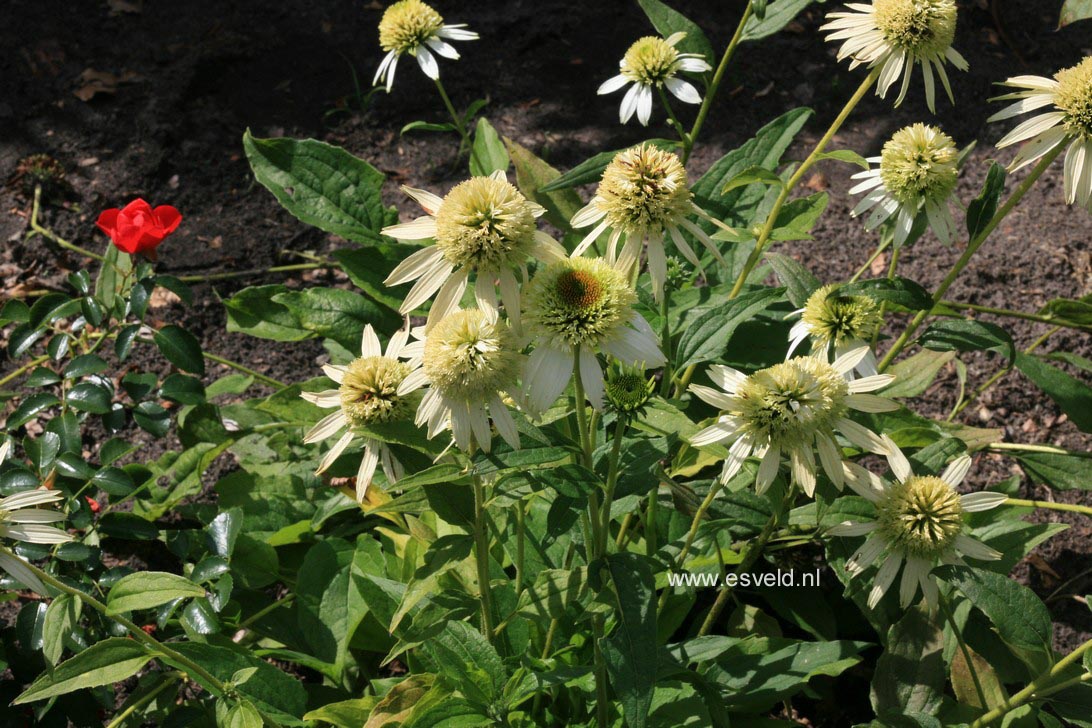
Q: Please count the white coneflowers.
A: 14